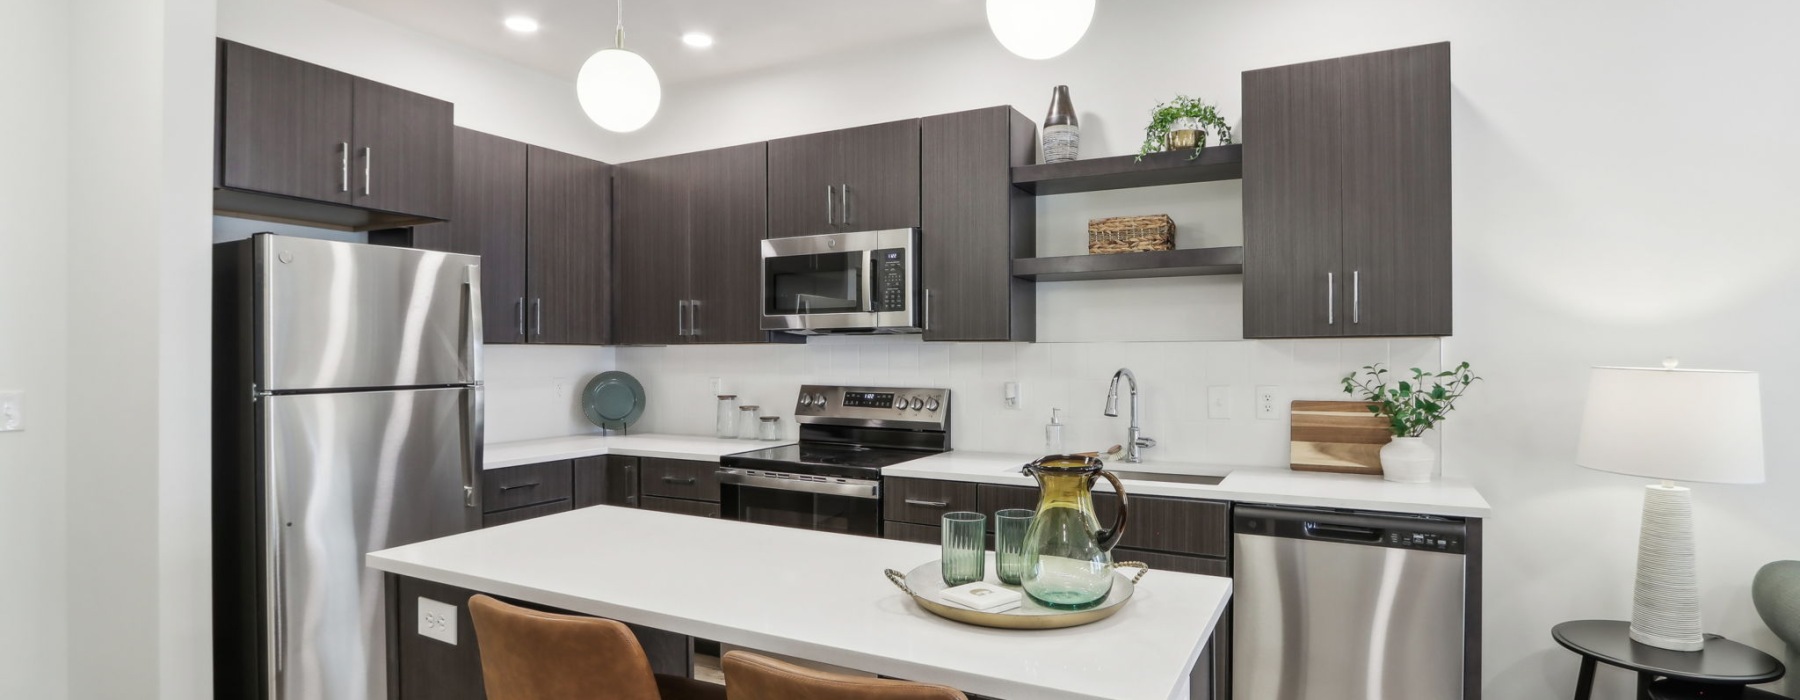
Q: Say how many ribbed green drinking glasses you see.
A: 2